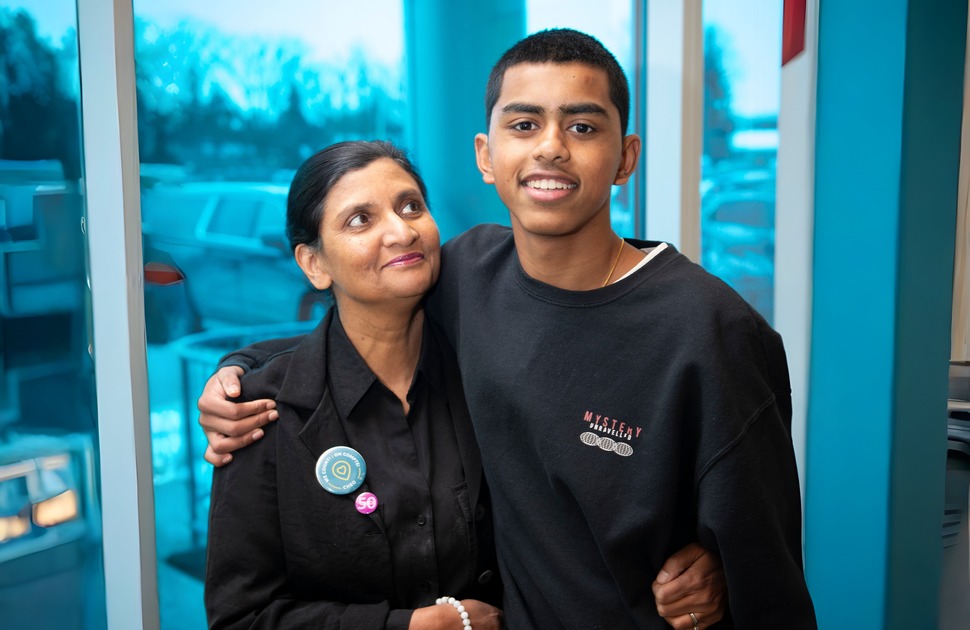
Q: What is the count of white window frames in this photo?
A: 3